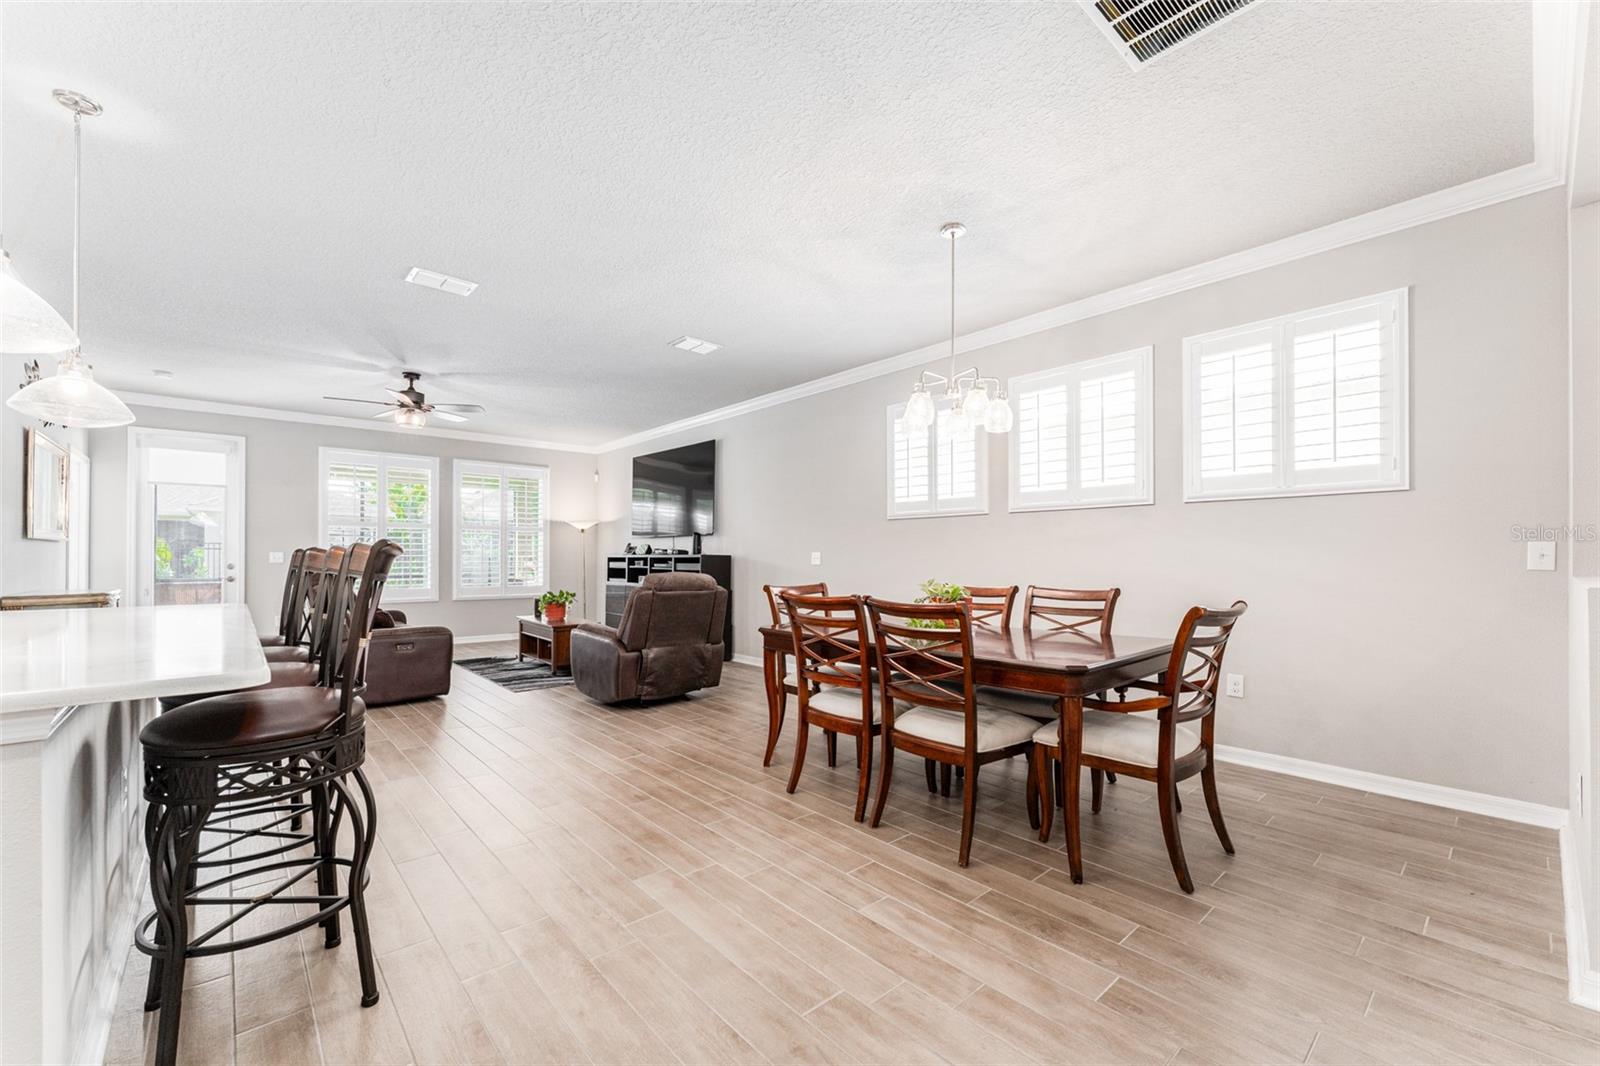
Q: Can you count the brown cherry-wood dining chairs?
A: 6